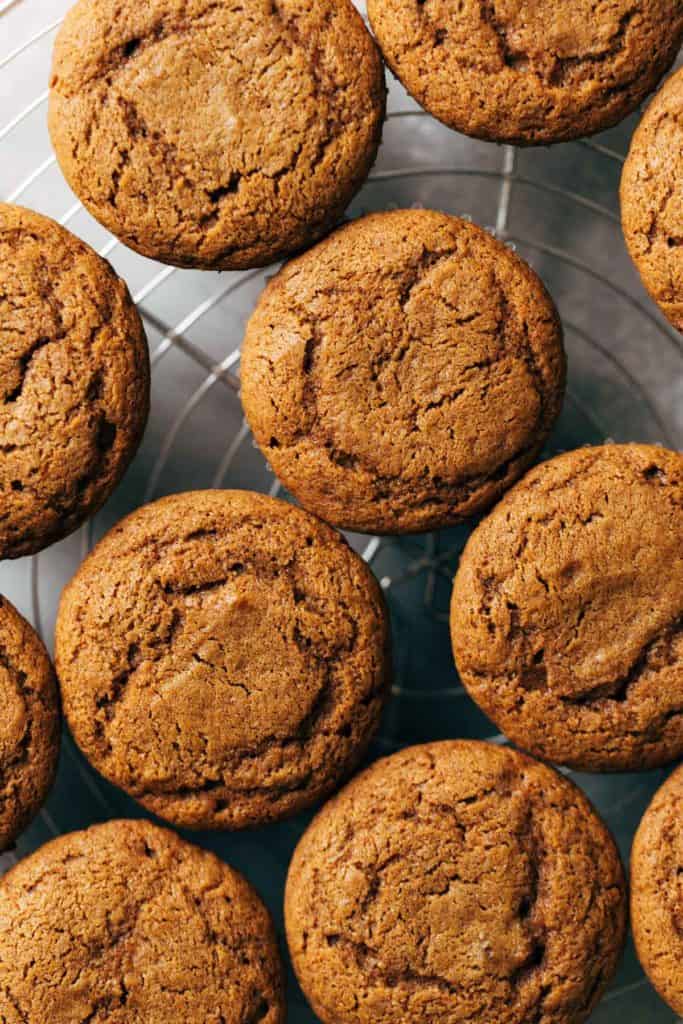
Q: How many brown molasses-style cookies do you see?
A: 11